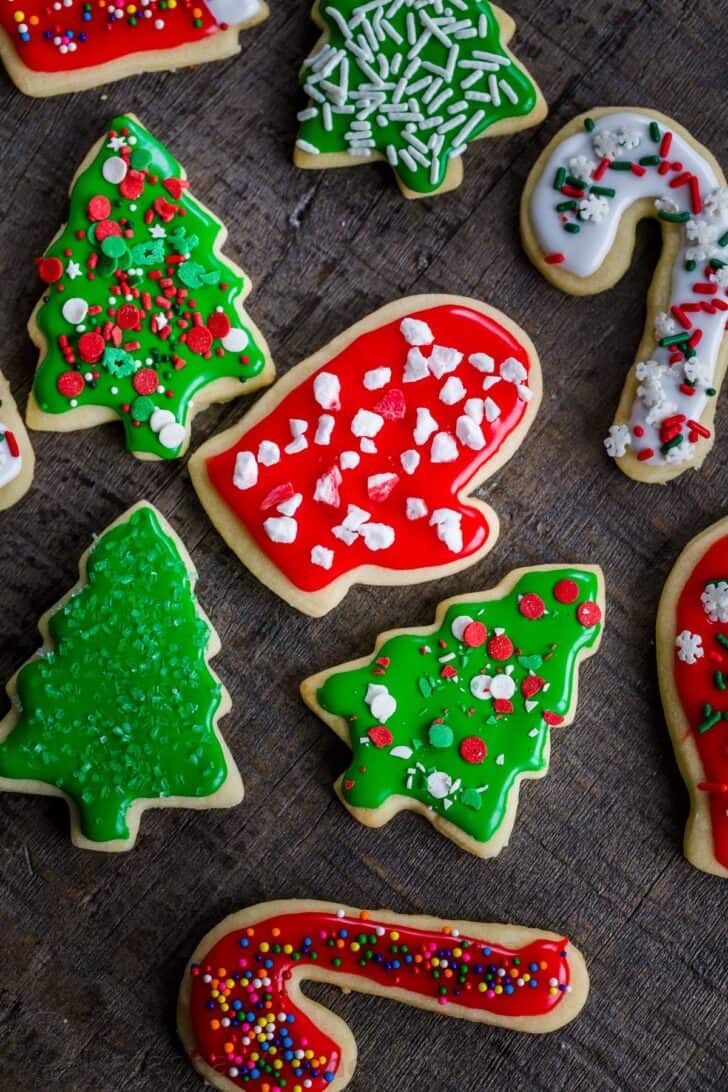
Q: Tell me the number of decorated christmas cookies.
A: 10